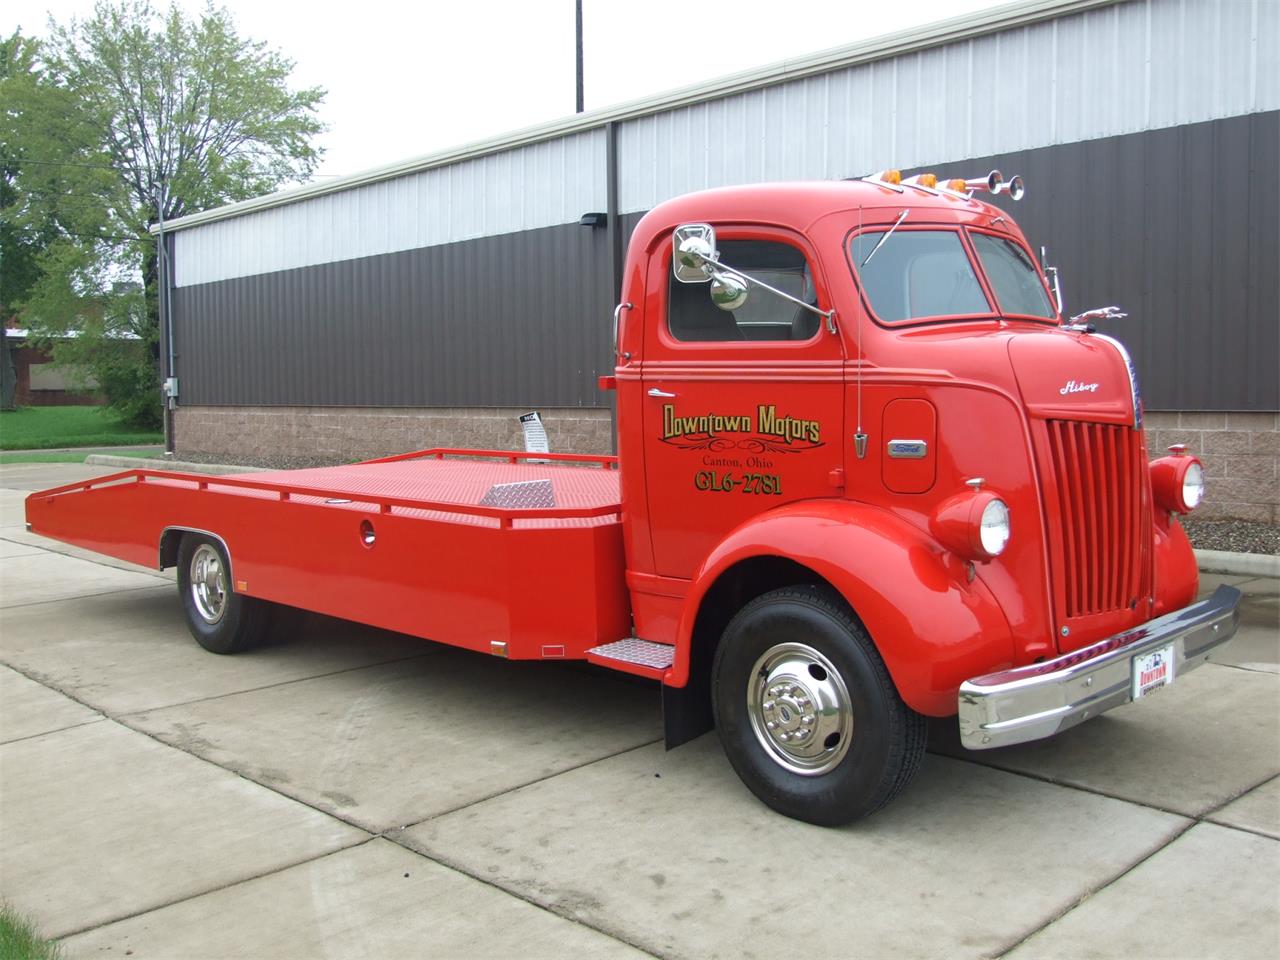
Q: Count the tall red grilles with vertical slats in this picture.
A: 1